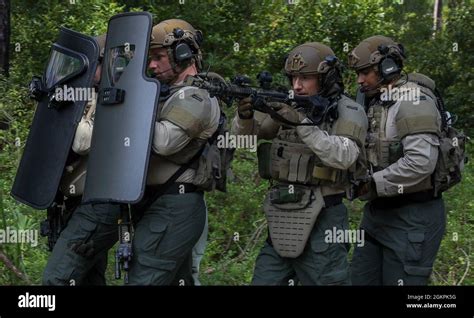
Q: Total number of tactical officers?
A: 4